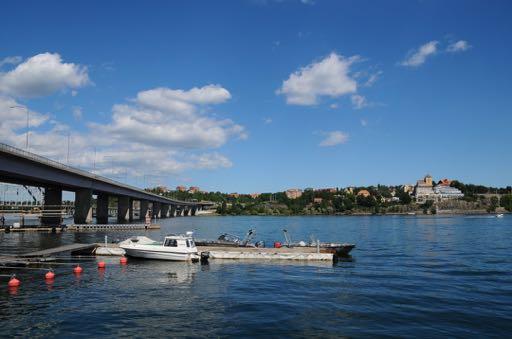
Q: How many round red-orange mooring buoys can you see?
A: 5